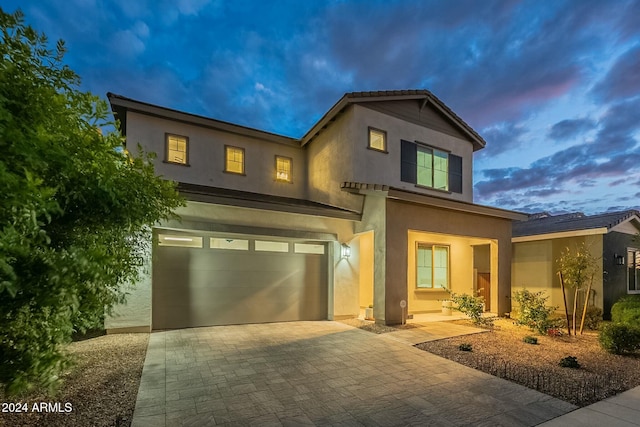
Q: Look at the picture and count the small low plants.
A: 3